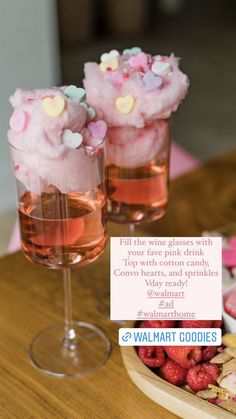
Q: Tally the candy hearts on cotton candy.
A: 14